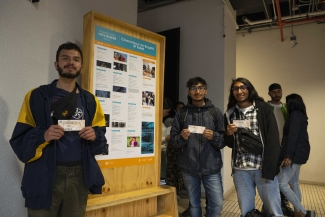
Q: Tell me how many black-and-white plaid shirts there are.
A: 1